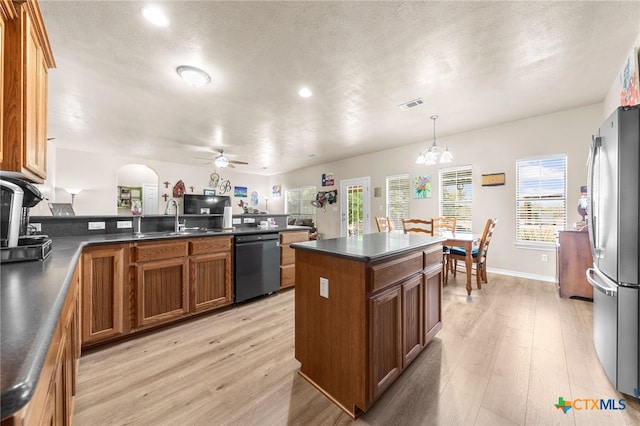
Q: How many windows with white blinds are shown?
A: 4